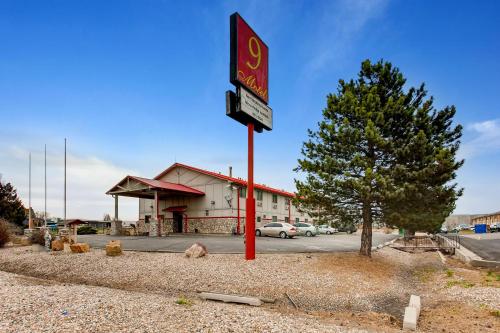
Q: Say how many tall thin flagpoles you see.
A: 3